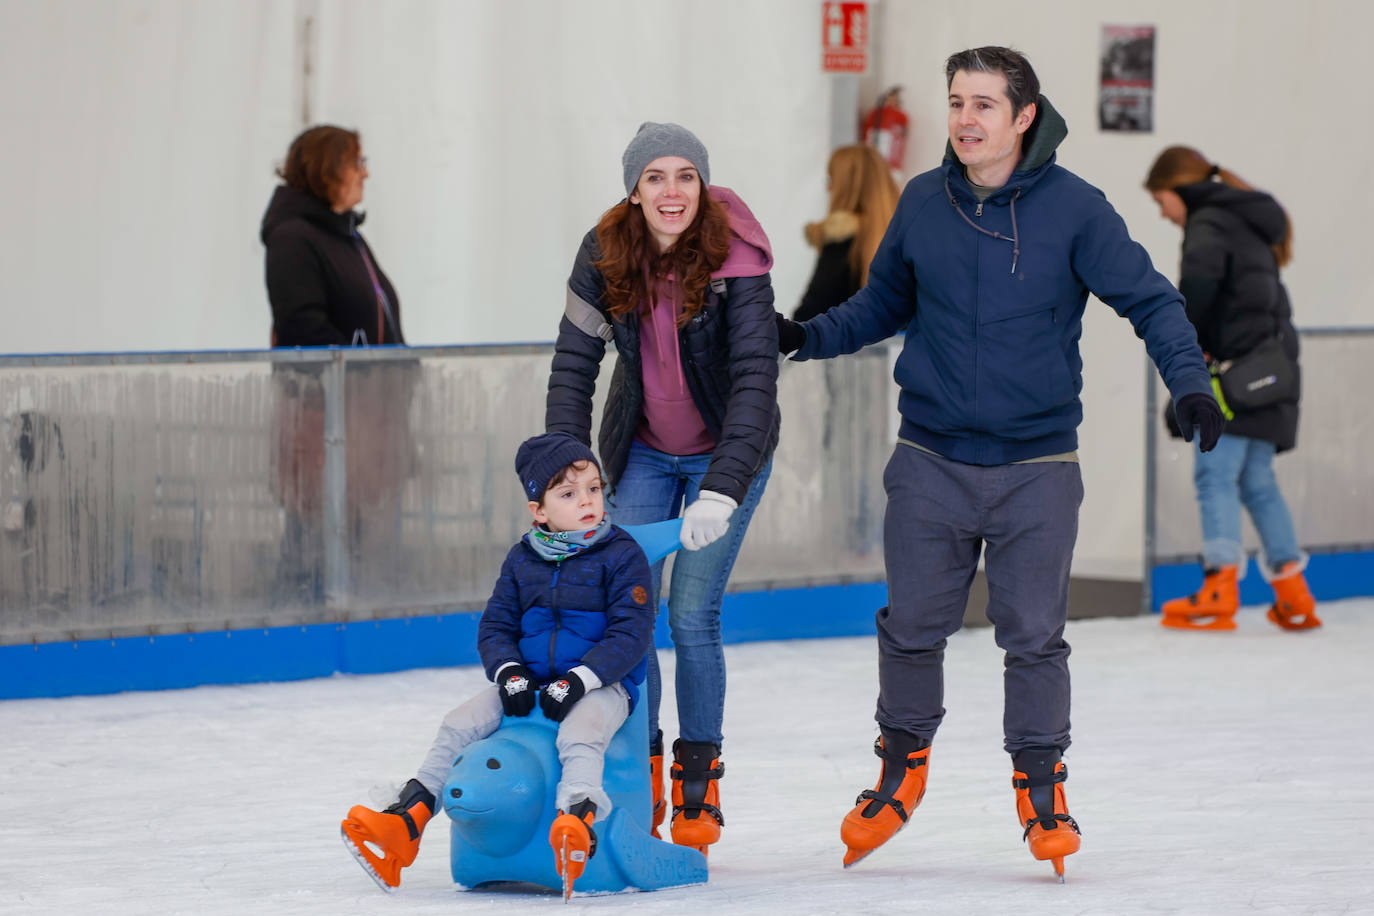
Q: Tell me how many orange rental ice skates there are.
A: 8